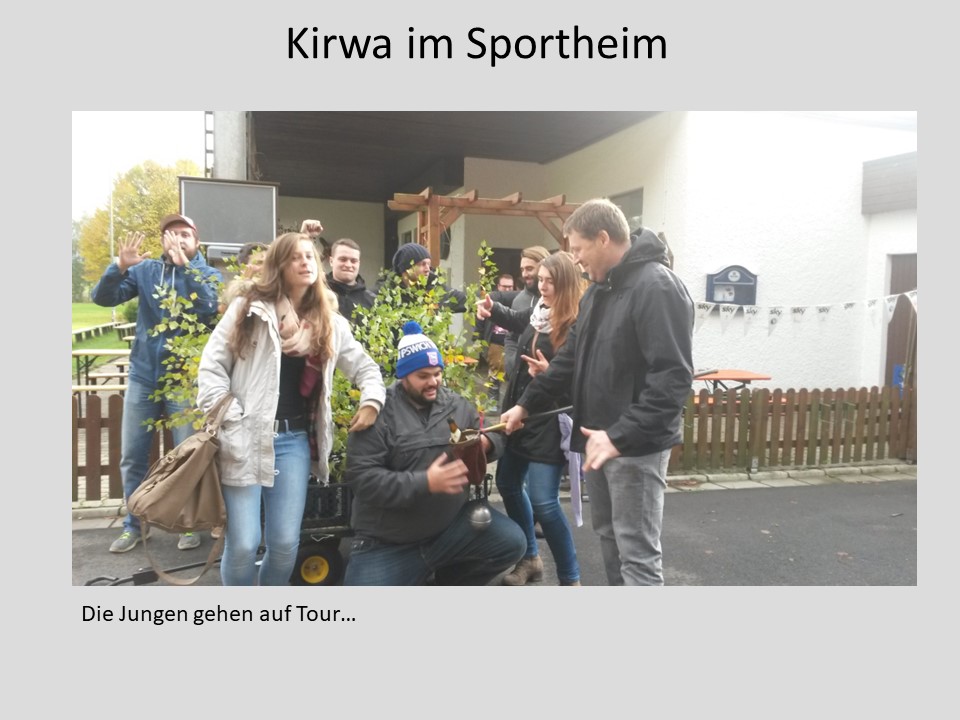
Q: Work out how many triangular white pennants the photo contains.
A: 10